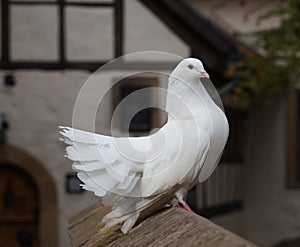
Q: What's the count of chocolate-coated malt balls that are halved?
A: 0